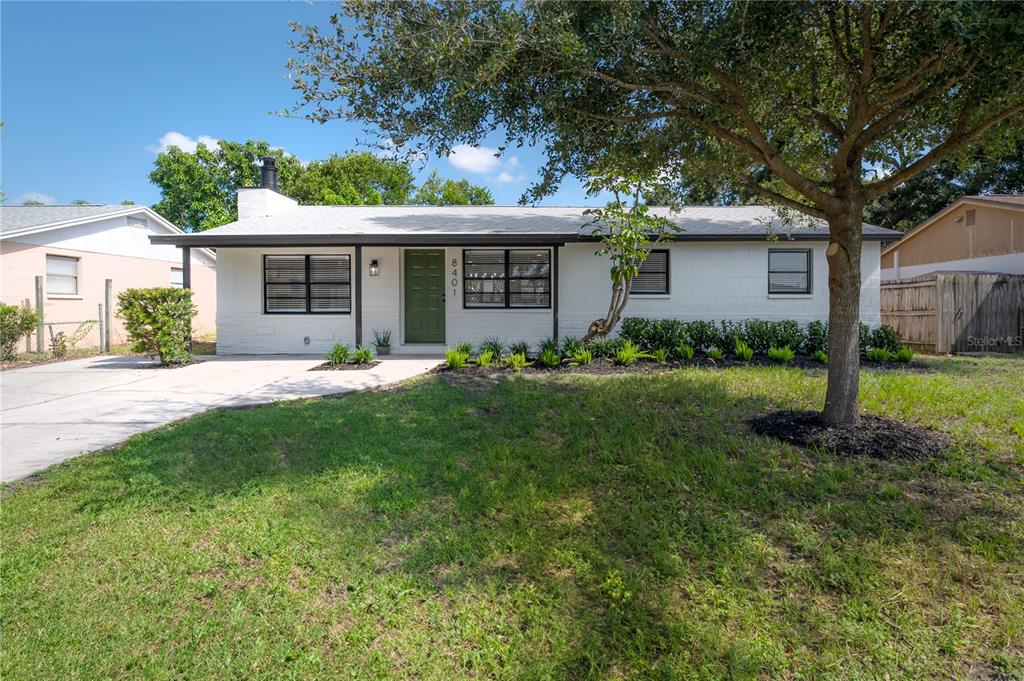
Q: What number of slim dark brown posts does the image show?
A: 3